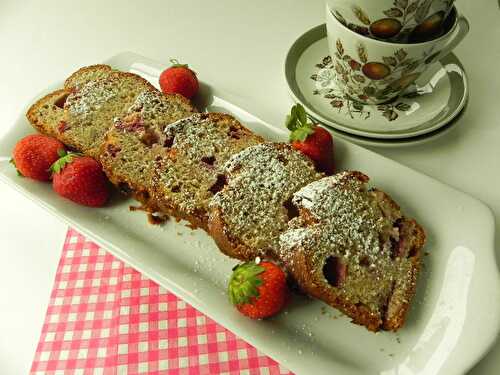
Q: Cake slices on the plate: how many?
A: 5